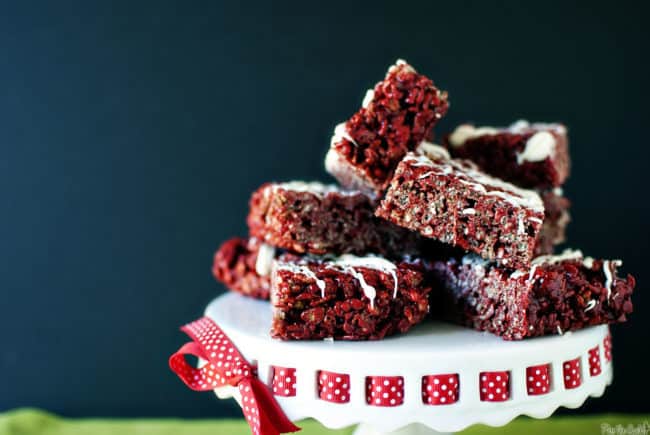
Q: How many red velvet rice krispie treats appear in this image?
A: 8